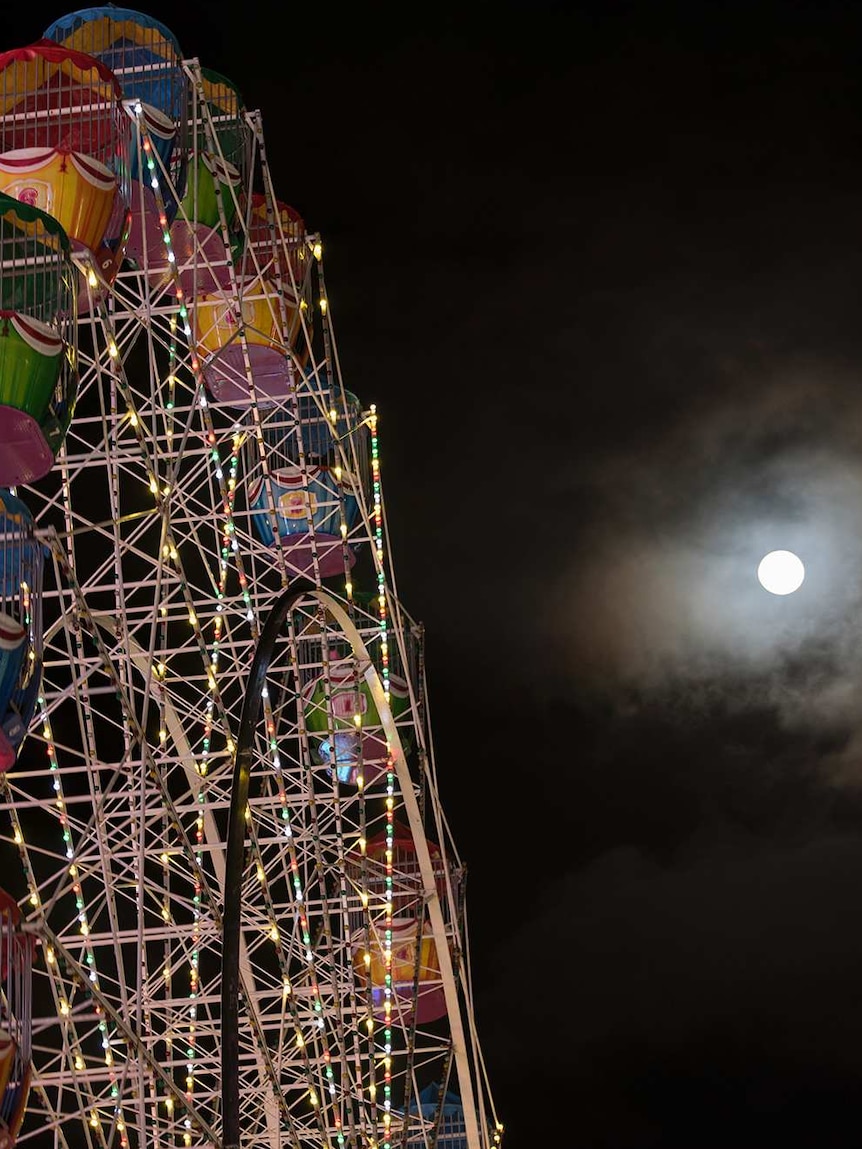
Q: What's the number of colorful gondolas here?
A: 11